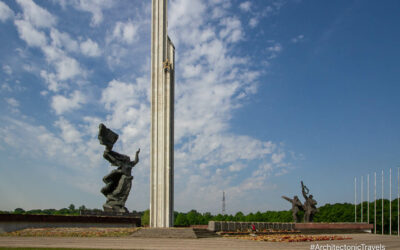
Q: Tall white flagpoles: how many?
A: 7